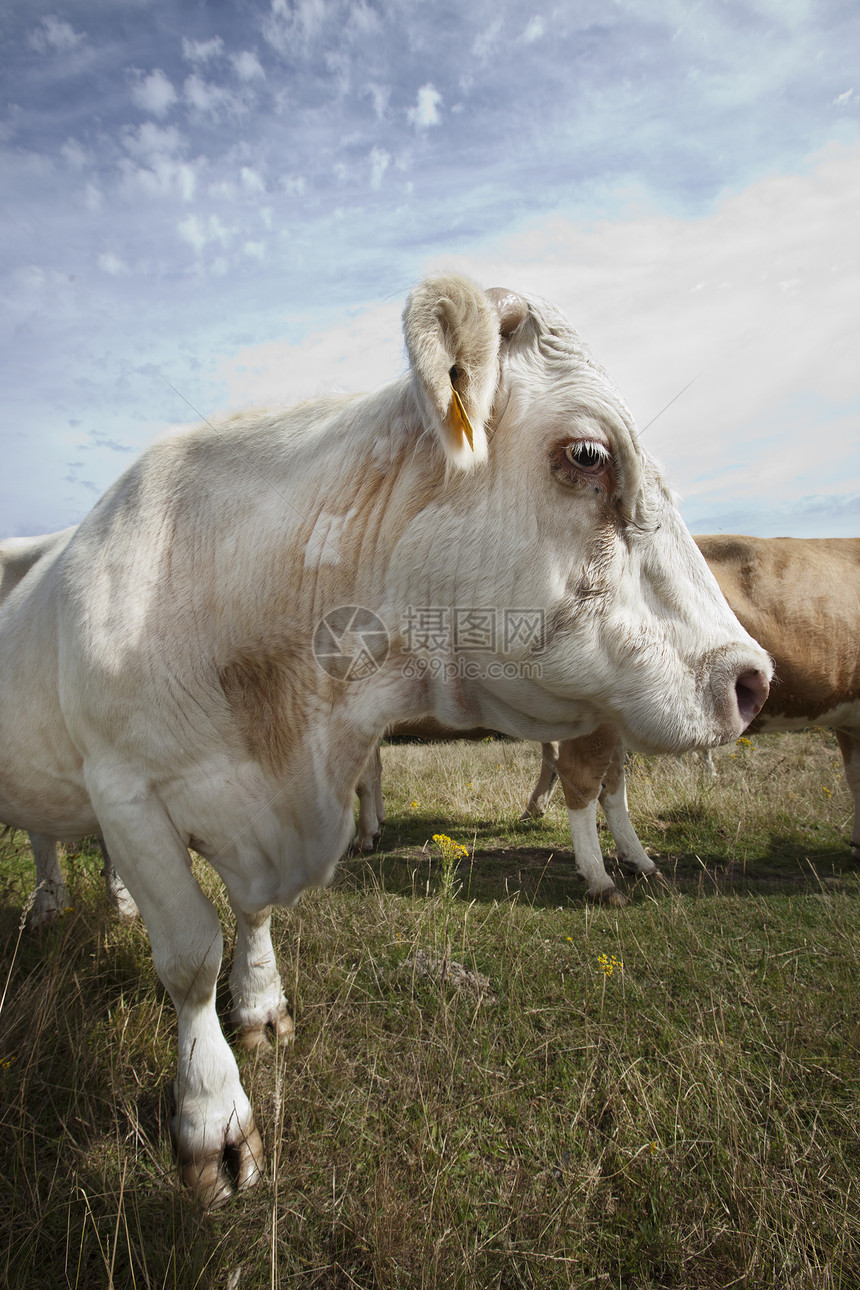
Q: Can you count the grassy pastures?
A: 1